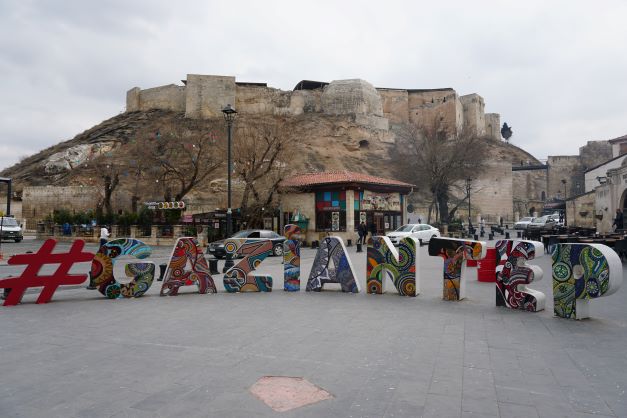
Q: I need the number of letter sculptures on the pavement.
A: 9